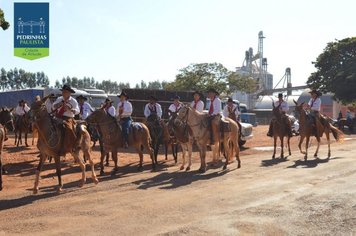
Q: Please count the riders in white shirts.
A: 13